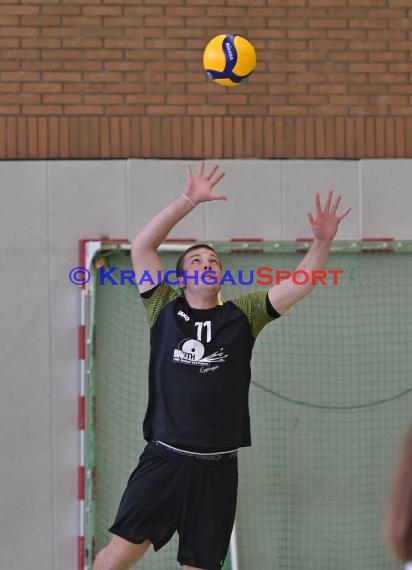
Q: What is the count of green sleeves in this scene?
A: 2